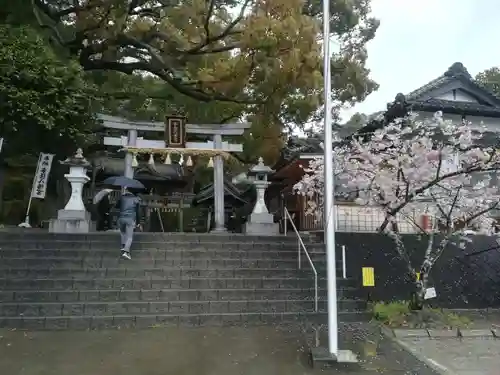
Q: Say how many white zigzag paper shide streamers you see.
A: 1